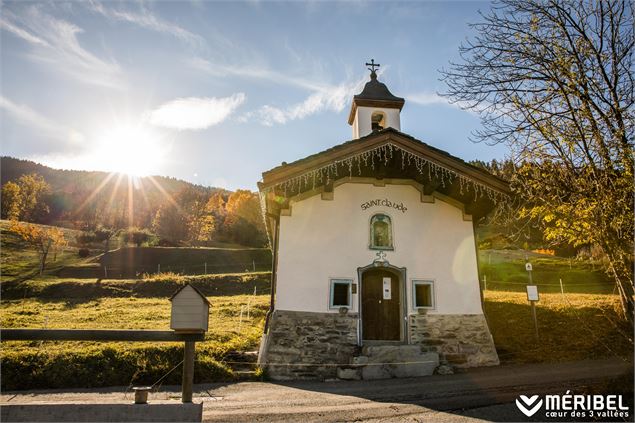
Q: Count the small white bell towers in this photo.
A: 1